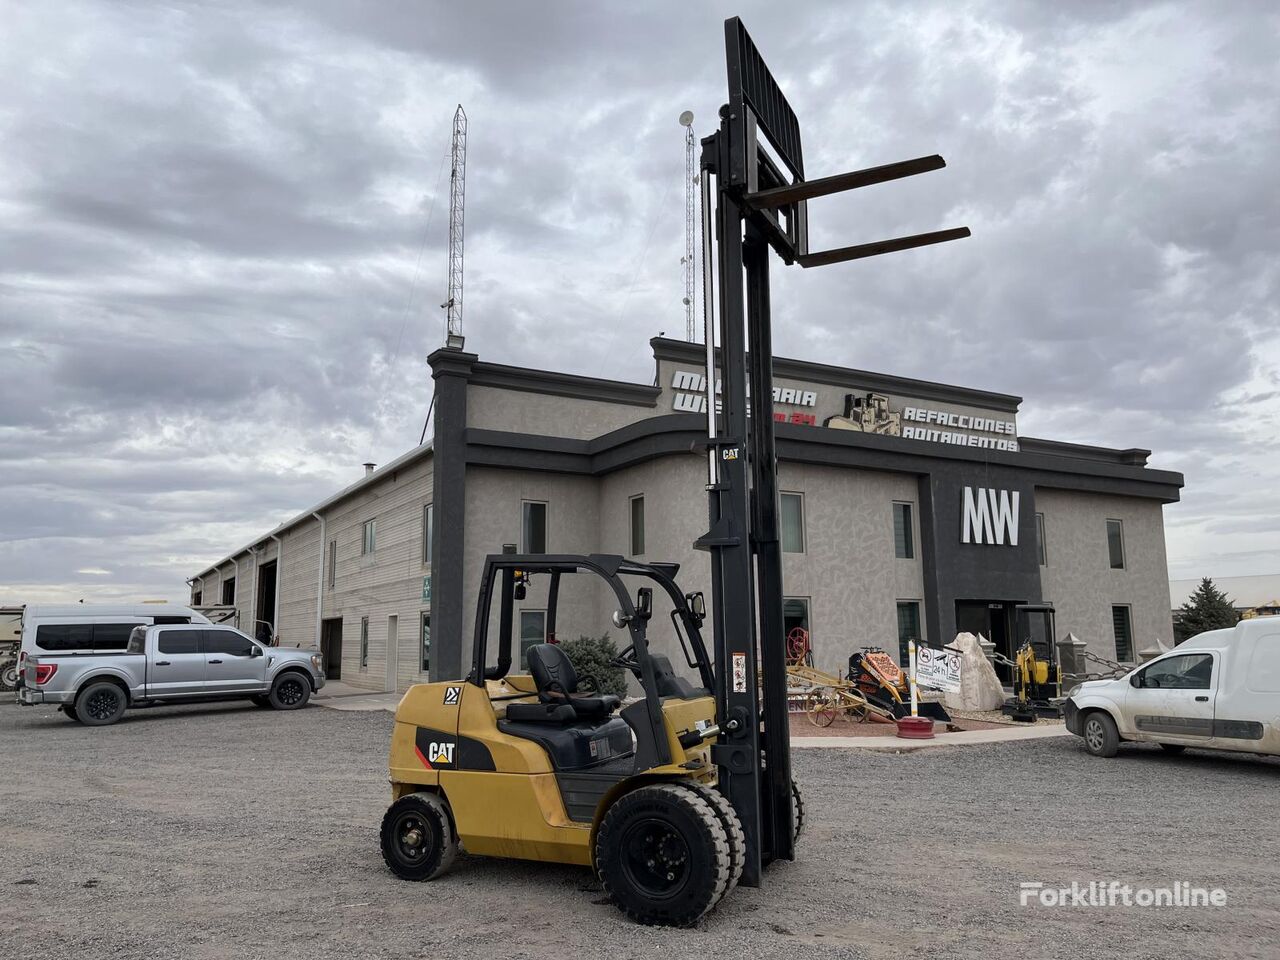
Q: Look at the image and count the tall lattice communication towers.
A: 2